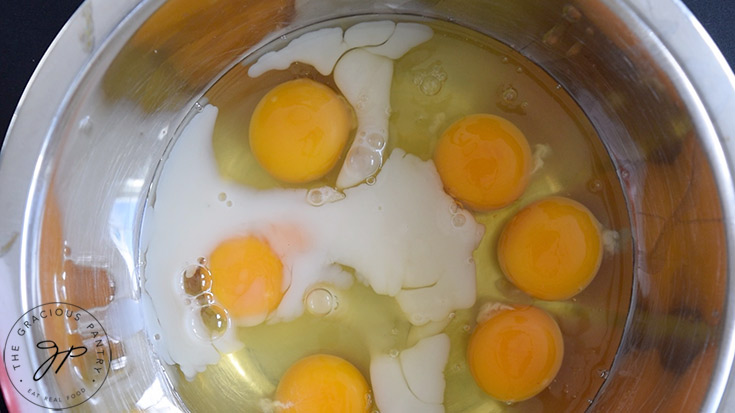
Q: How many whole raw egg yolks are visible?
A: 6